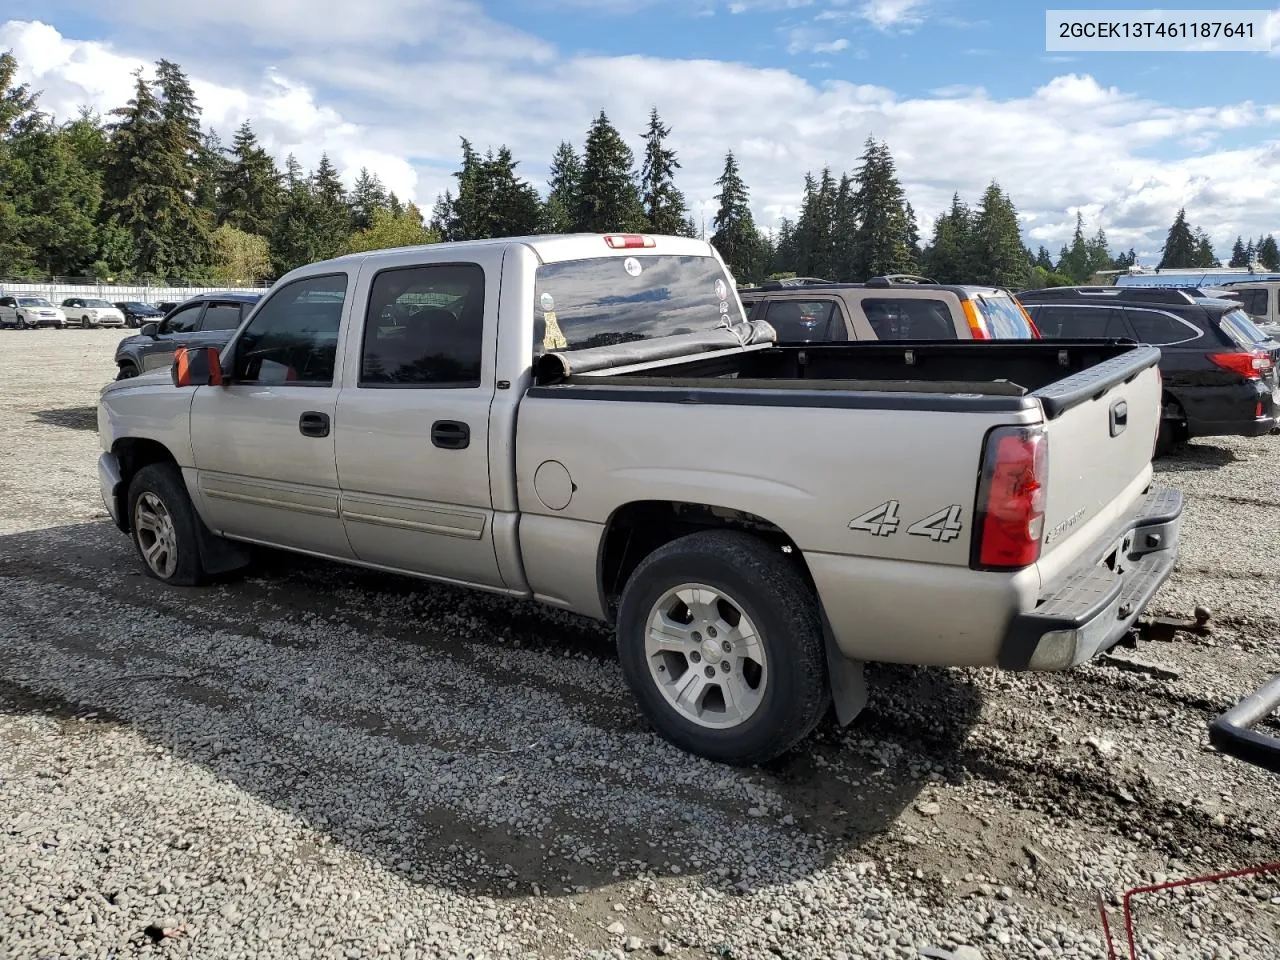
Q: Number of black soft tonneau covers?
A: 1